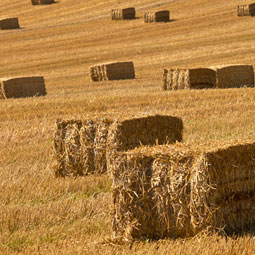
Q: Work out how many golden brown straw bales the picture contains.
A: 11